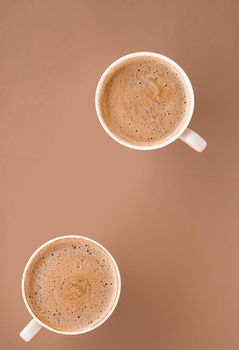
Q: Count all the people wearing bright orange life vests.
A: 0